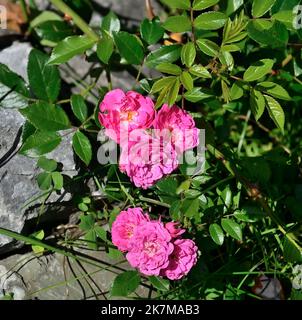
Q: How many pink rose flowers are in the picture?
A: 6